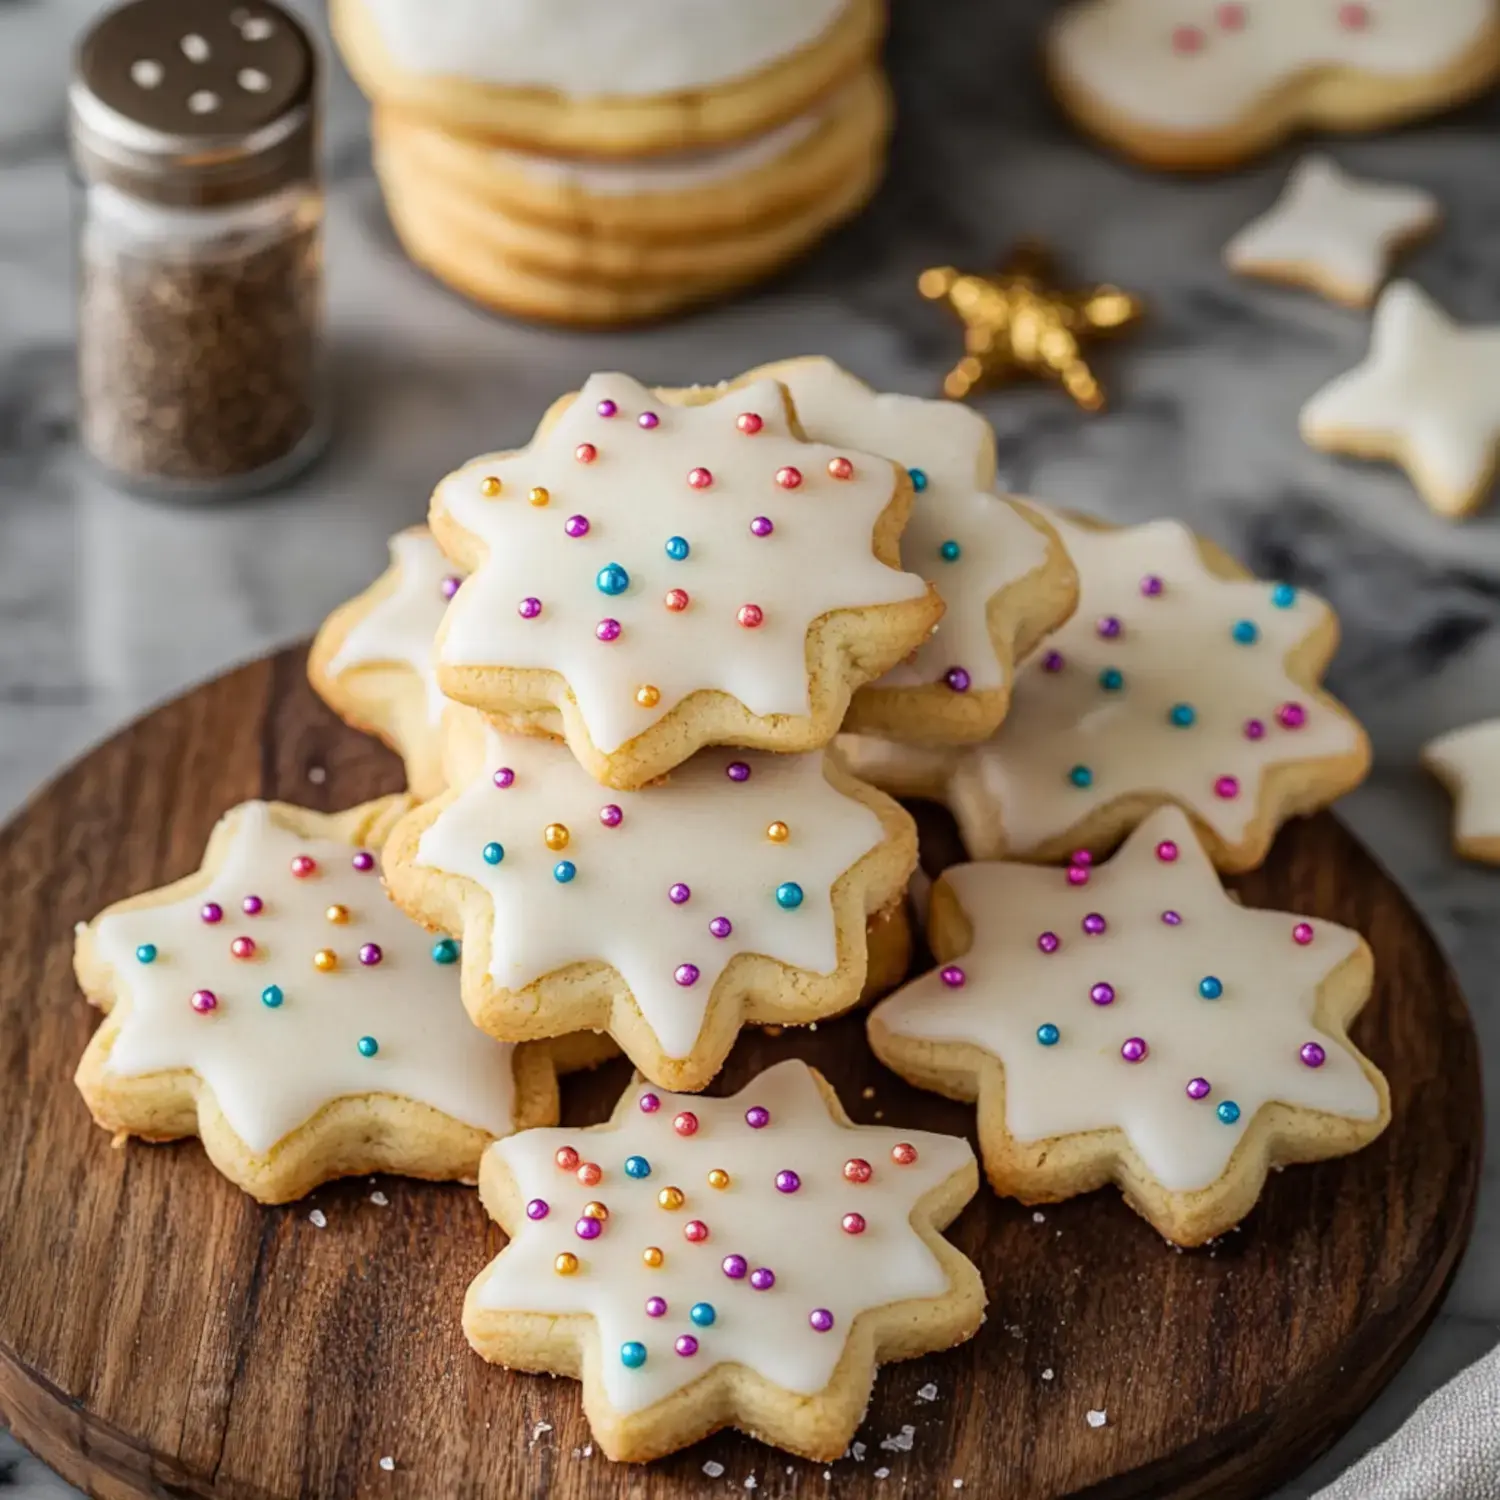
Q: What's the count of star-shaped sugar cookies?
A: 11